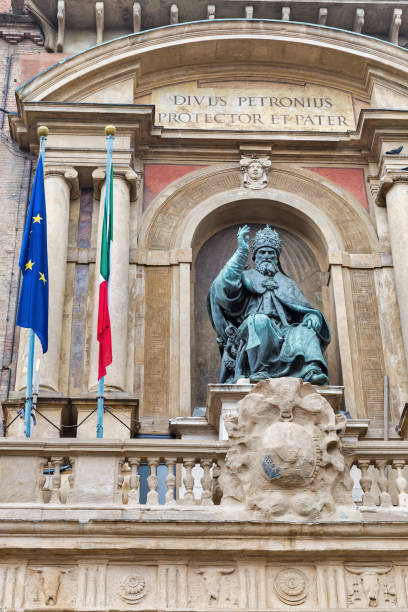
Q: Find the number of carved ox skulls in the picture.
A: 3